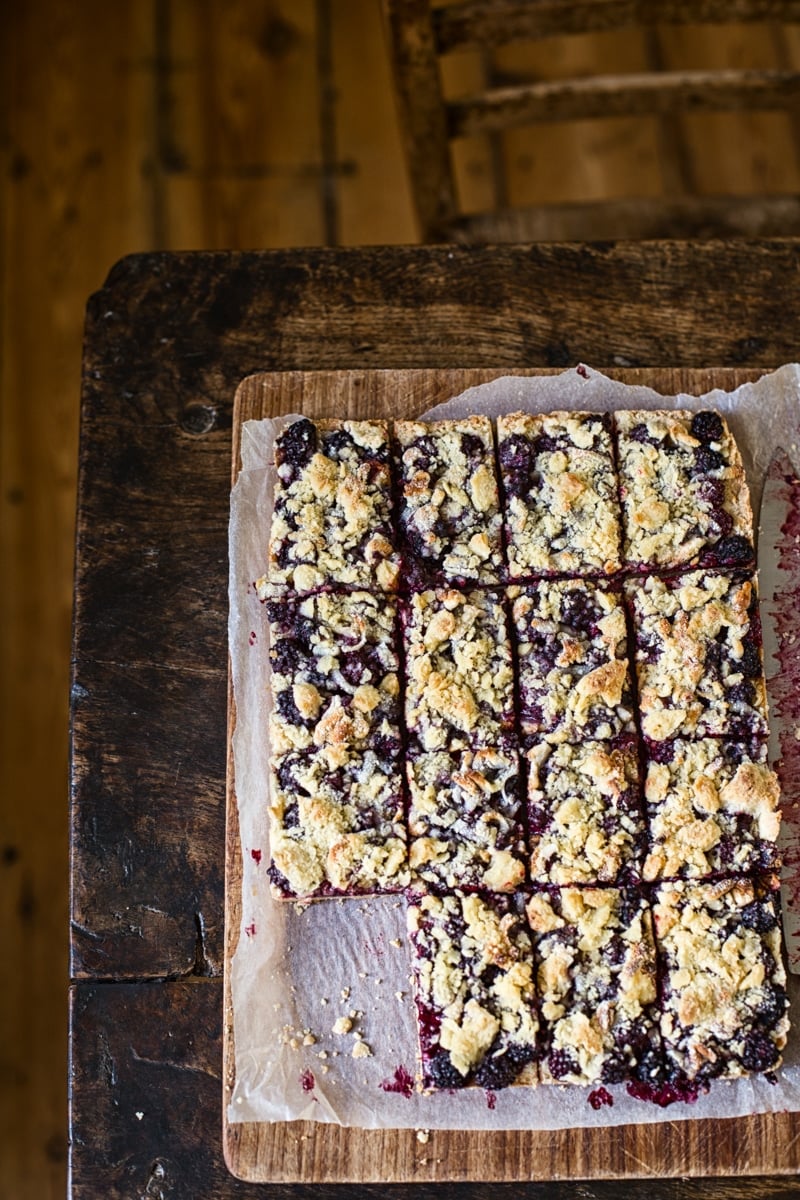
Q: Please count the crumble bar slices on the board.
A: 15